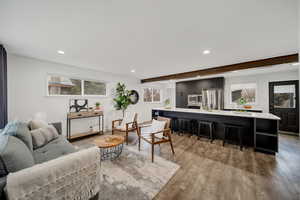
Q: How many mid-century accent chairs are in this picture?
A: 2